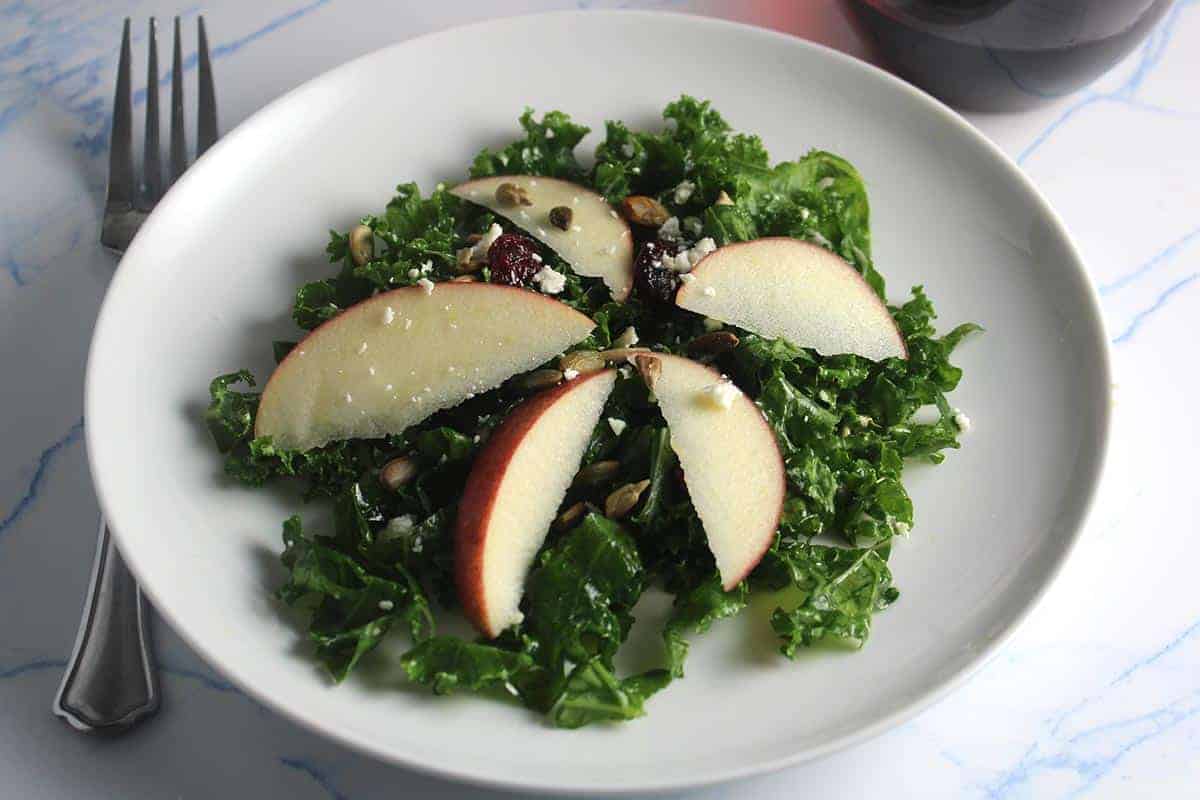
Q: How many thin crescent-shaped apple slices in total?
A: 5